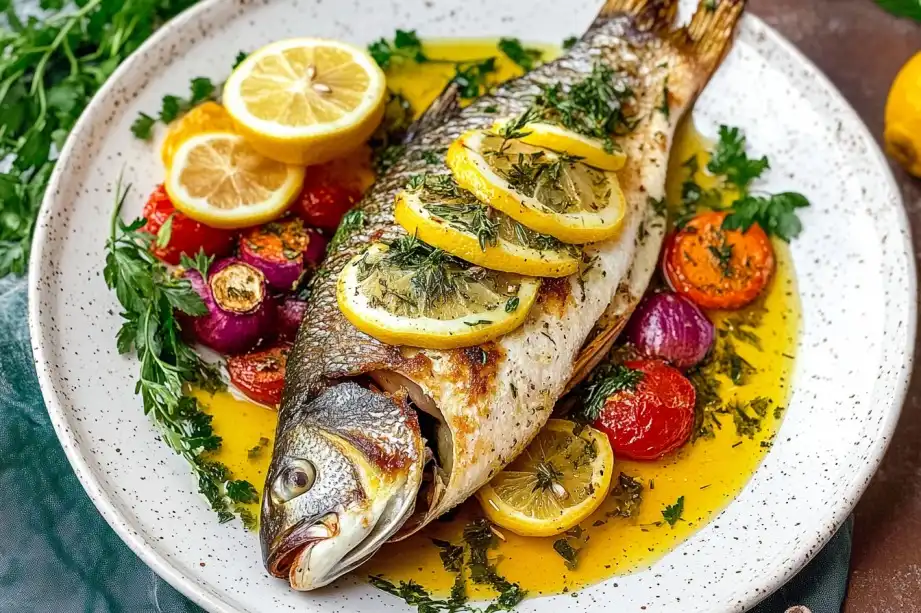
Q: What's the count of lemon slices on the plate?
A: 7